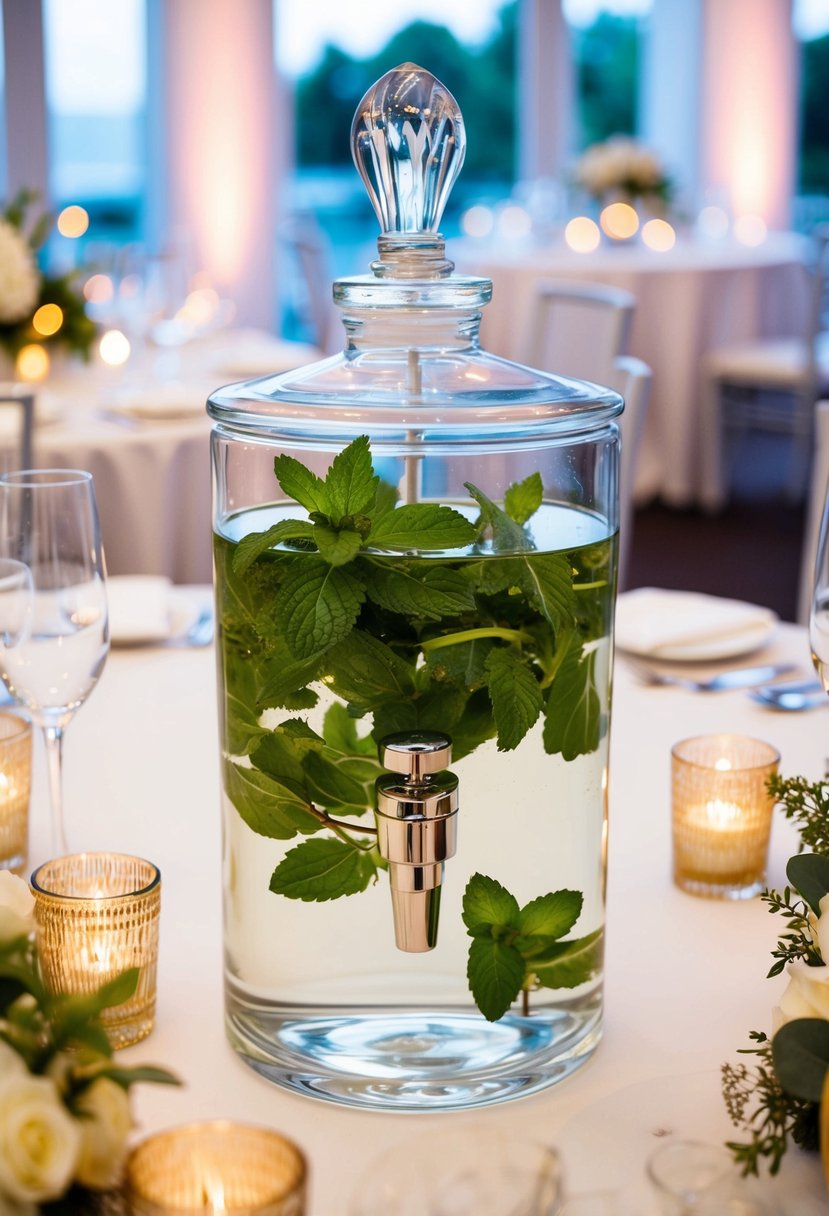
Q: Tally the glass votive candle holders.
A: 4